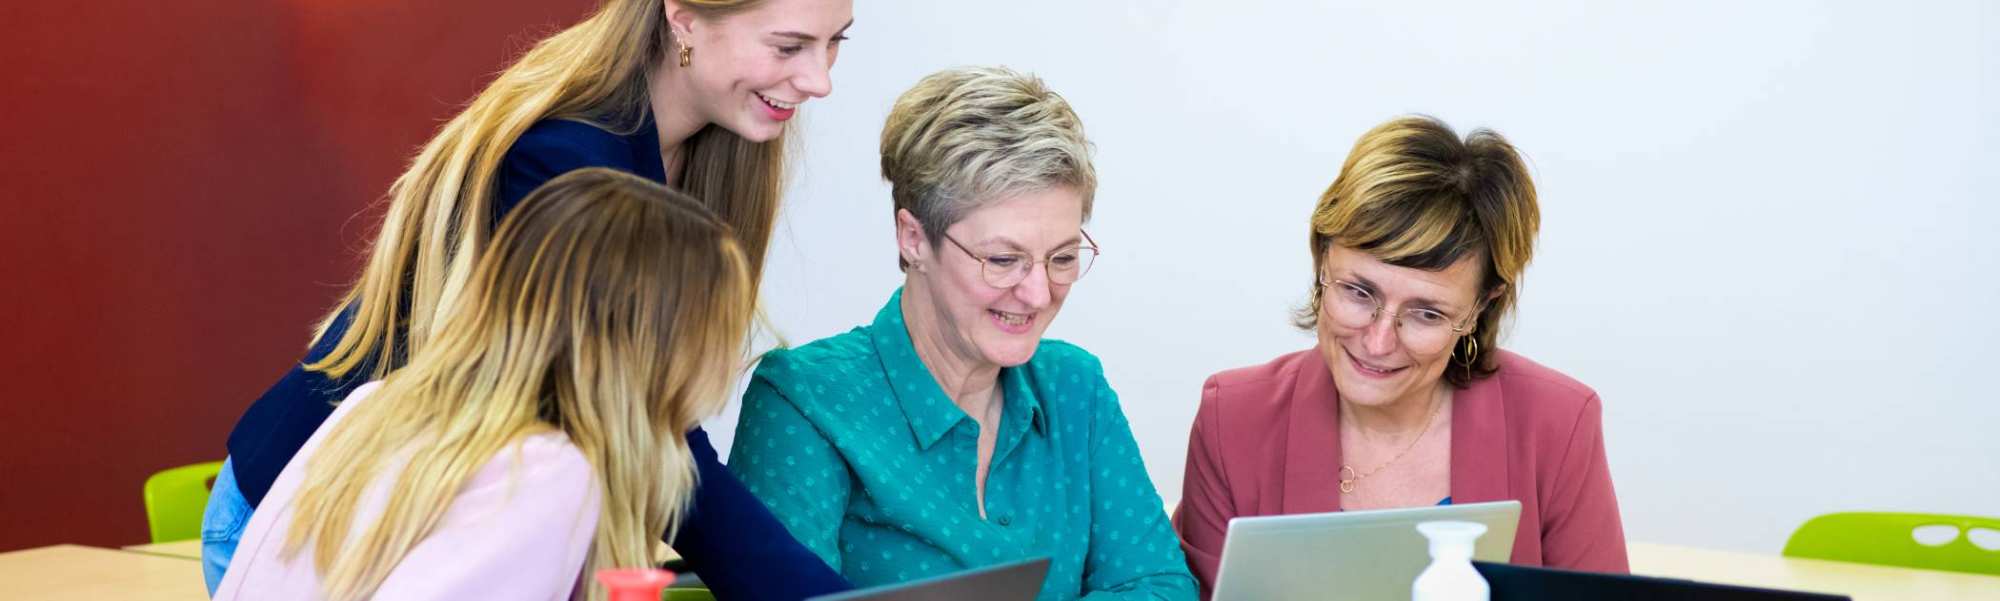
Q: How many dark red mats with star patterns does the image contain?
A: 0